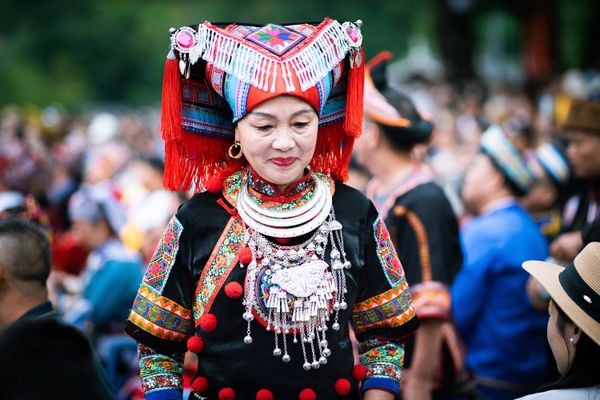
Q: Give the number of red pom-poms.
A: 11